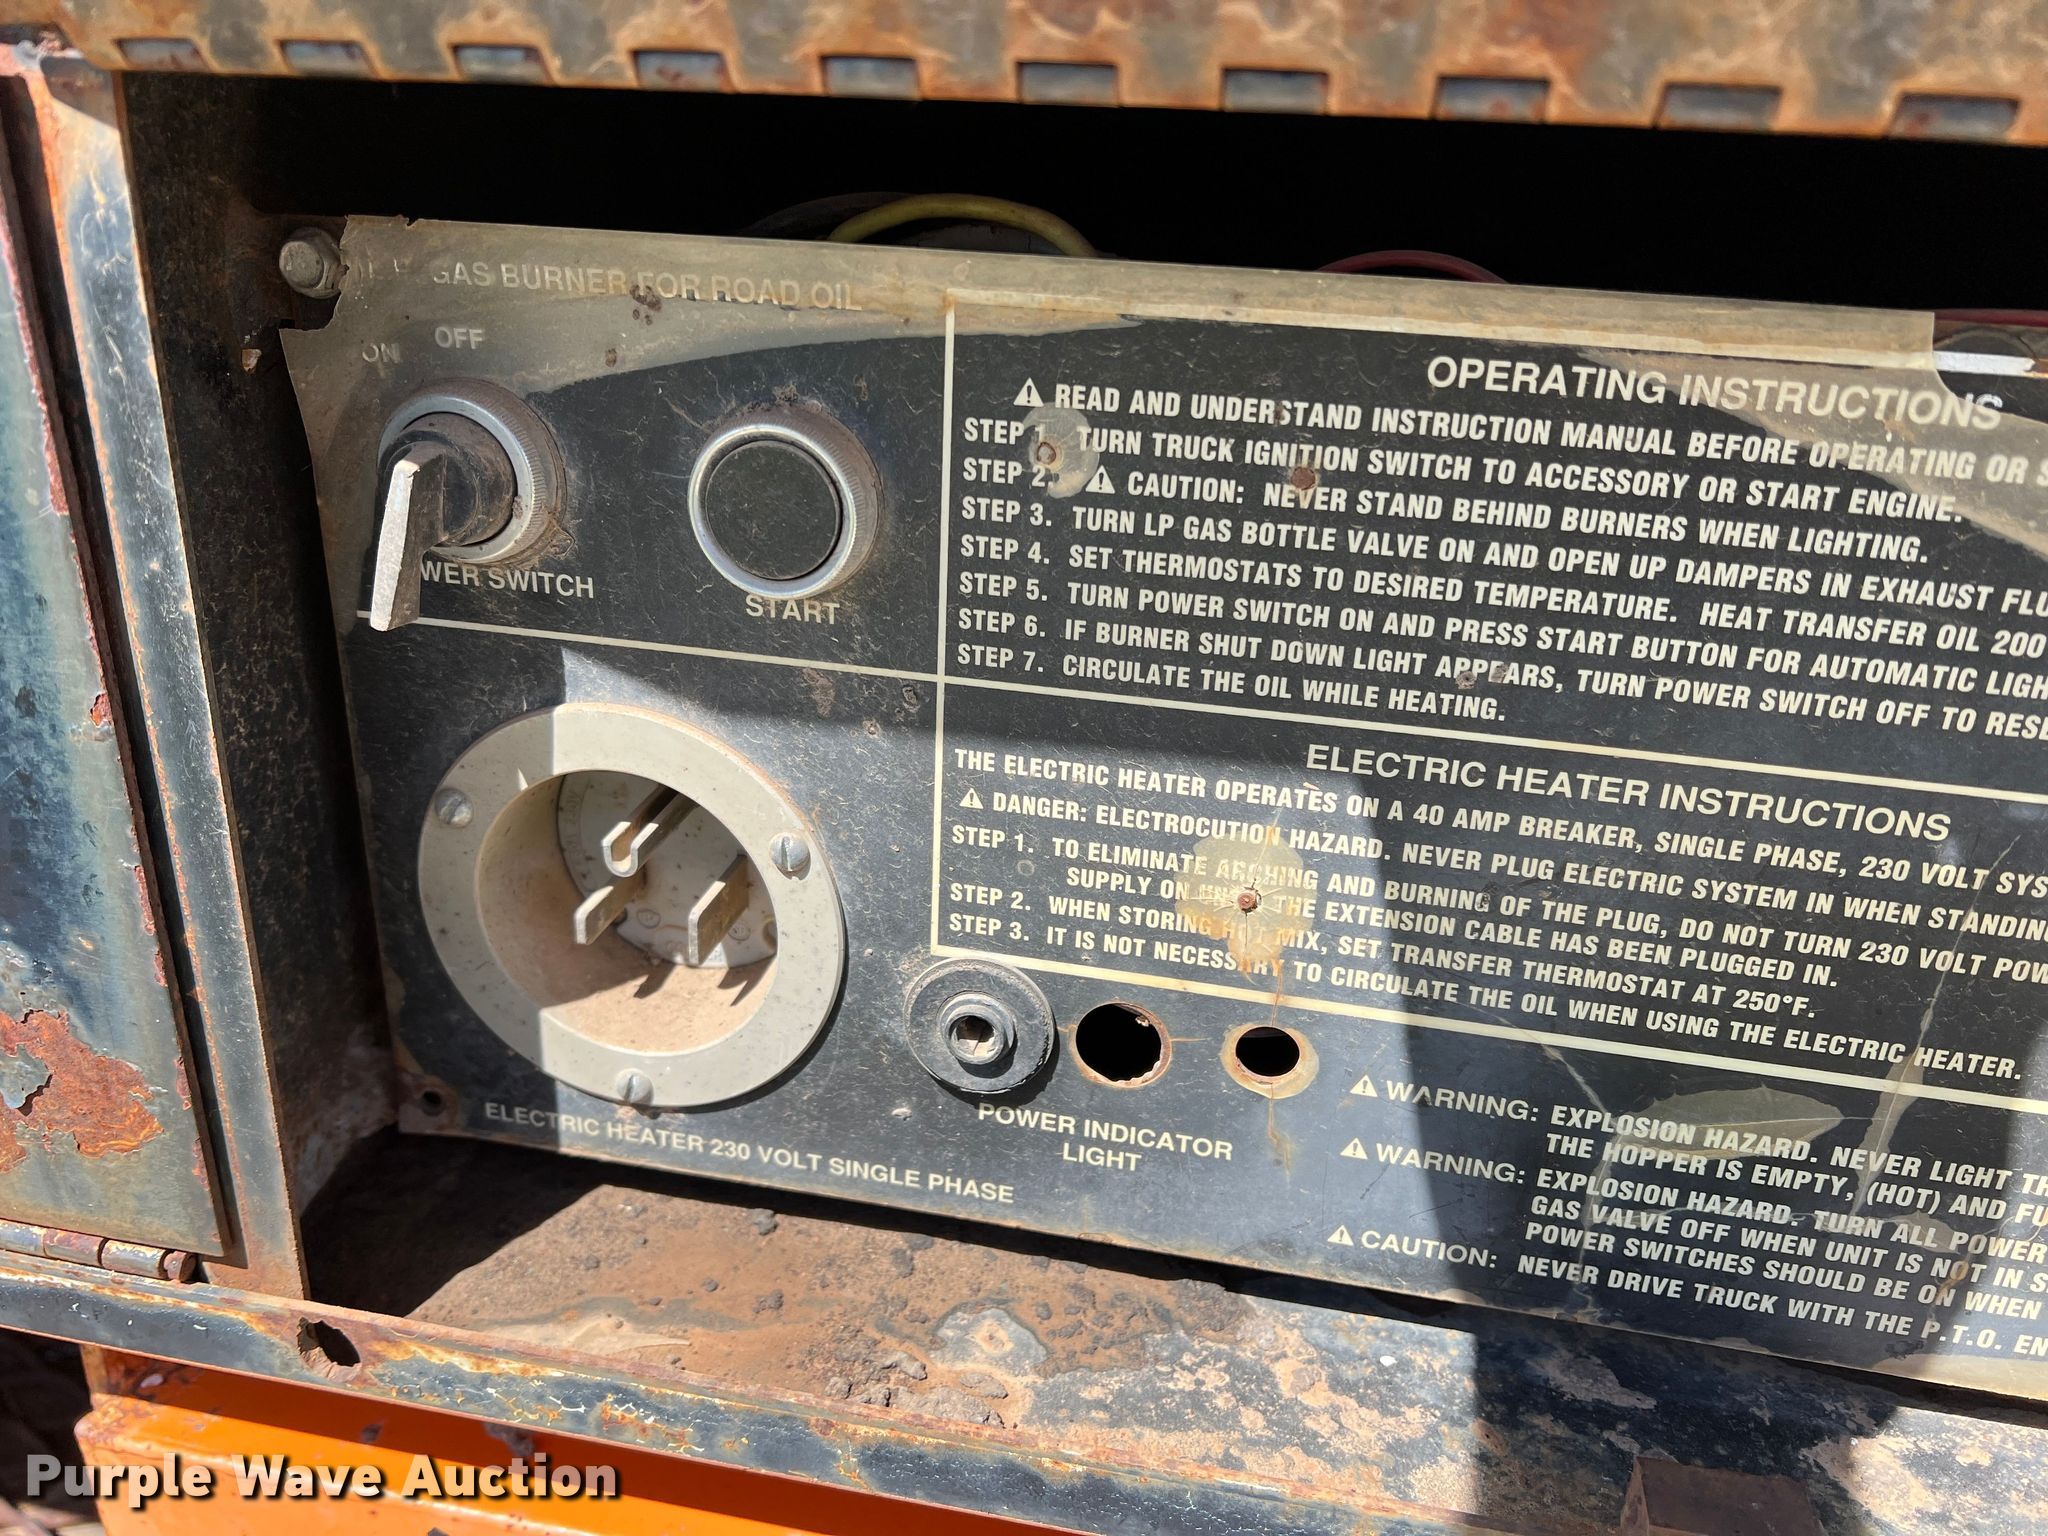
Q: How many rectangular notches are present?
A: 10